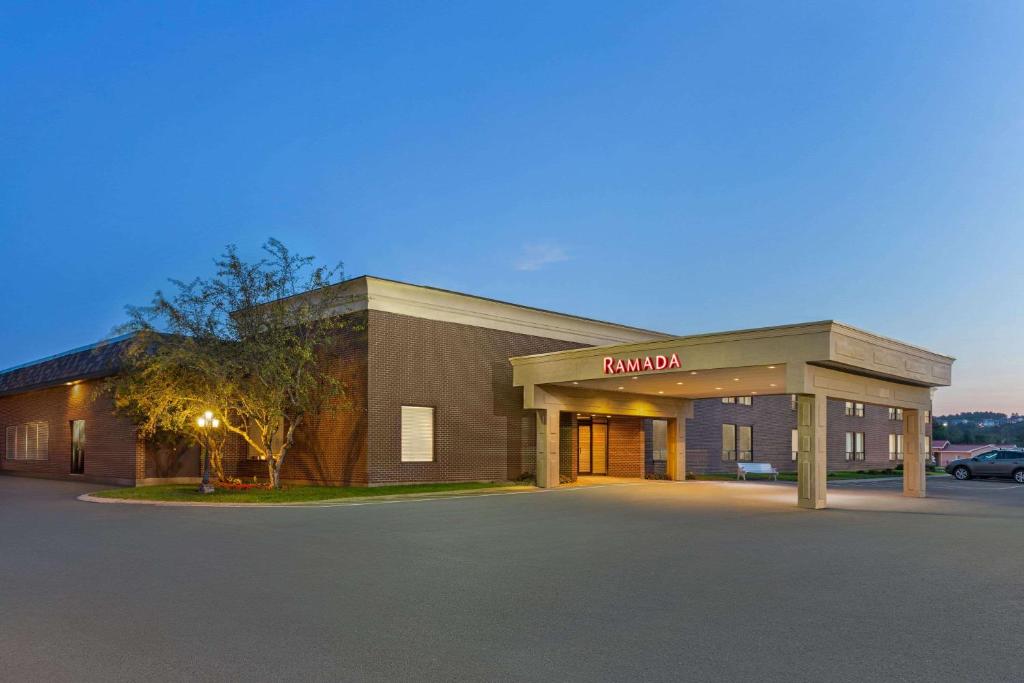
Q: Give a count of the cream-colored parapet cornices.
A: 2